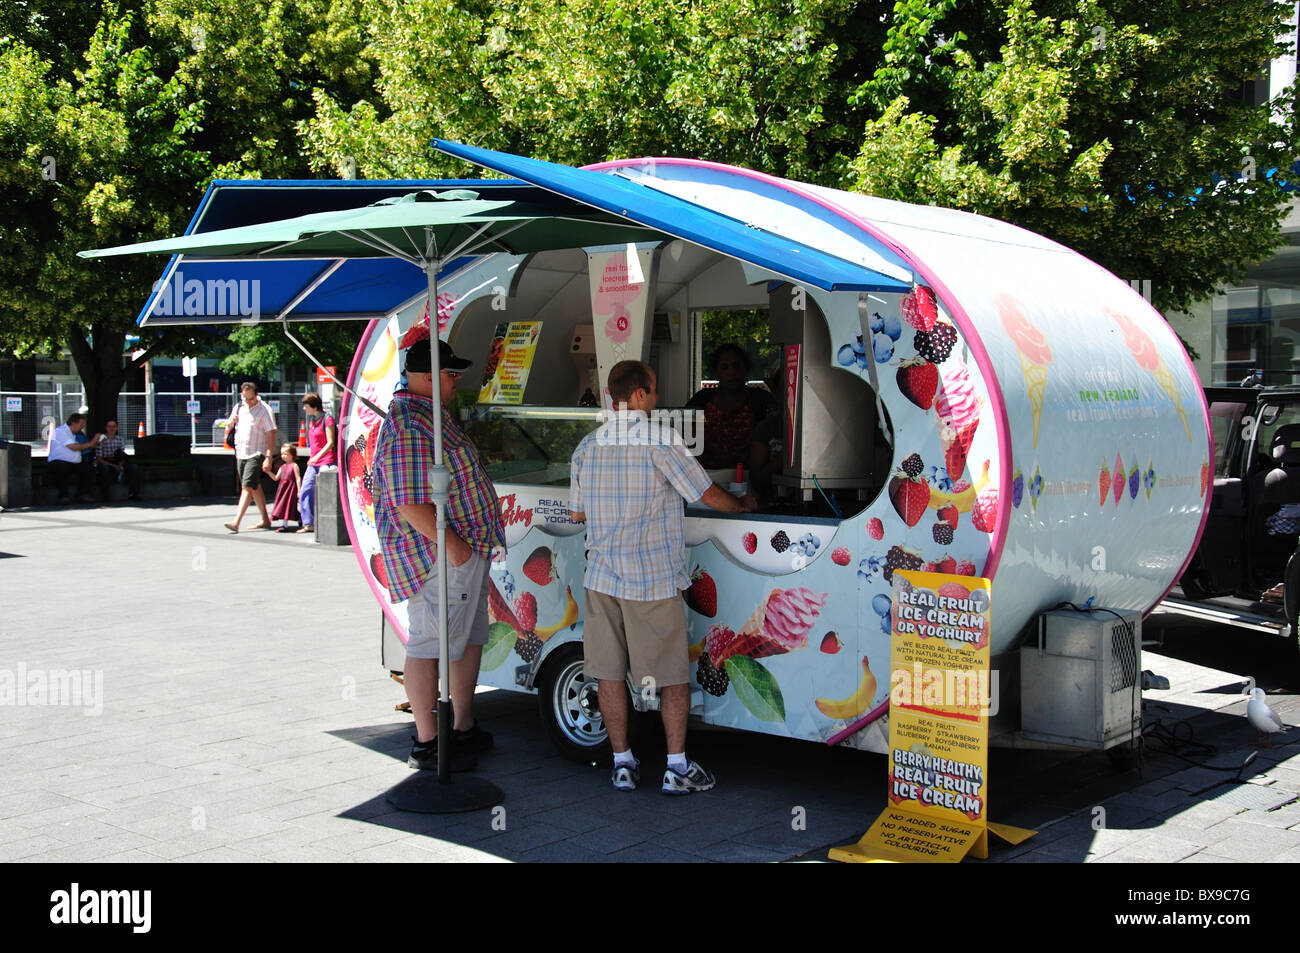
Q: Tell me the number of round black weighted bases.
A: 1